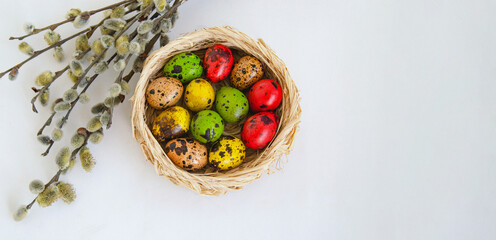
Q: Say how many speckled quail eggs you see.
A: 12